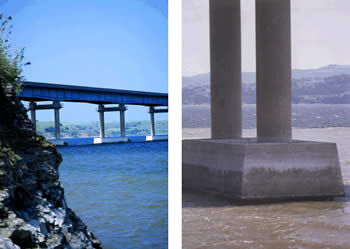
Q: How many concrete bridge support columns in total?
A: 7